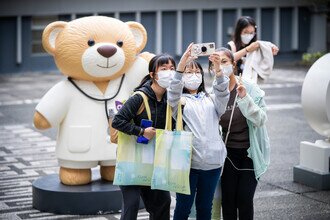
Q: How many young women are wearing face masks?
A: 4